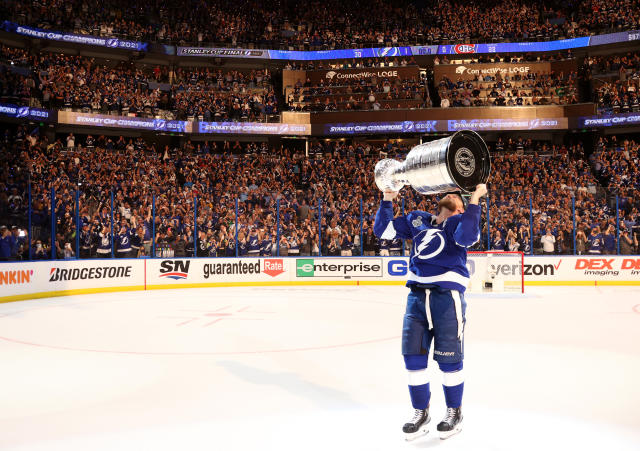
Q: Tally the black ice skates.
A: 2